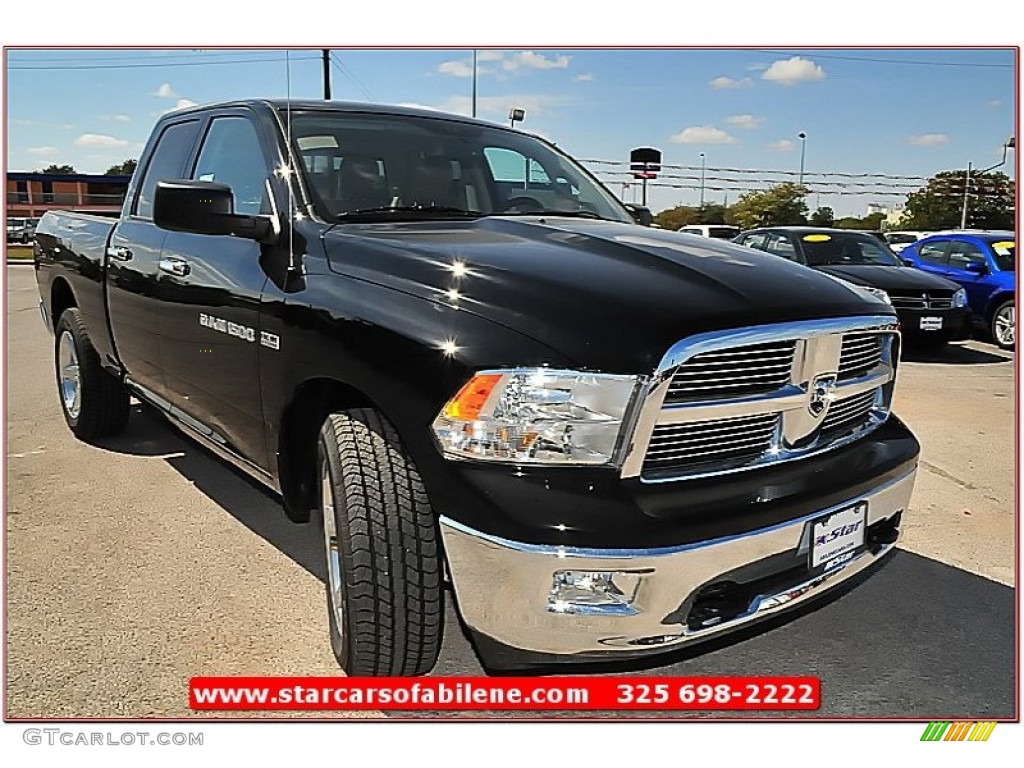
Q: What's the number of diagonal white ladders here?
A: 0